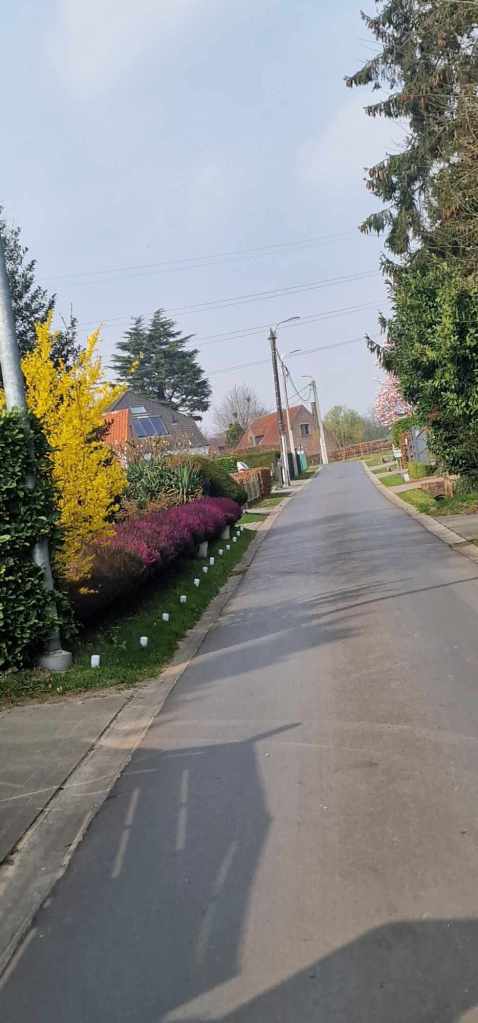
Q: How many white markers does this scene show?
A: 12